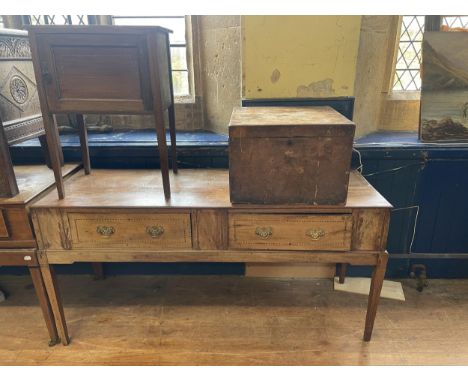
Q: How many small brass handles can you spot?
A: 4